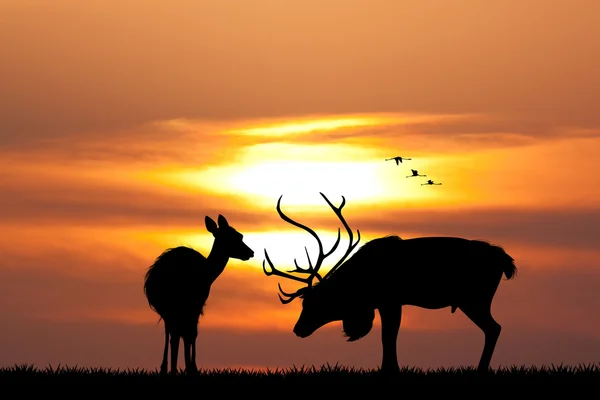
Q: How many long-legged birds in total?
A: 3